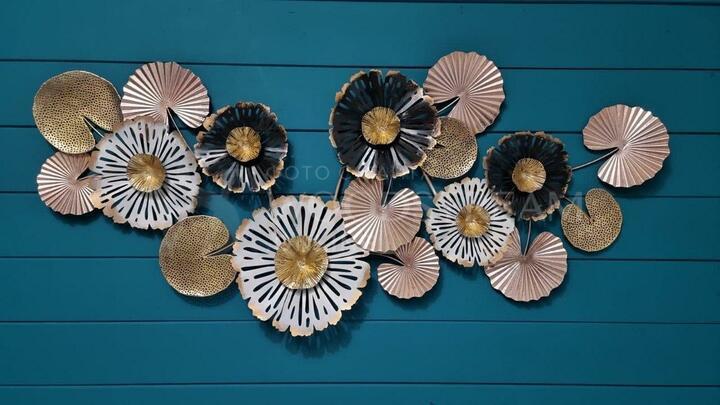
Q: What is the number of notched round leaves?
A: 11